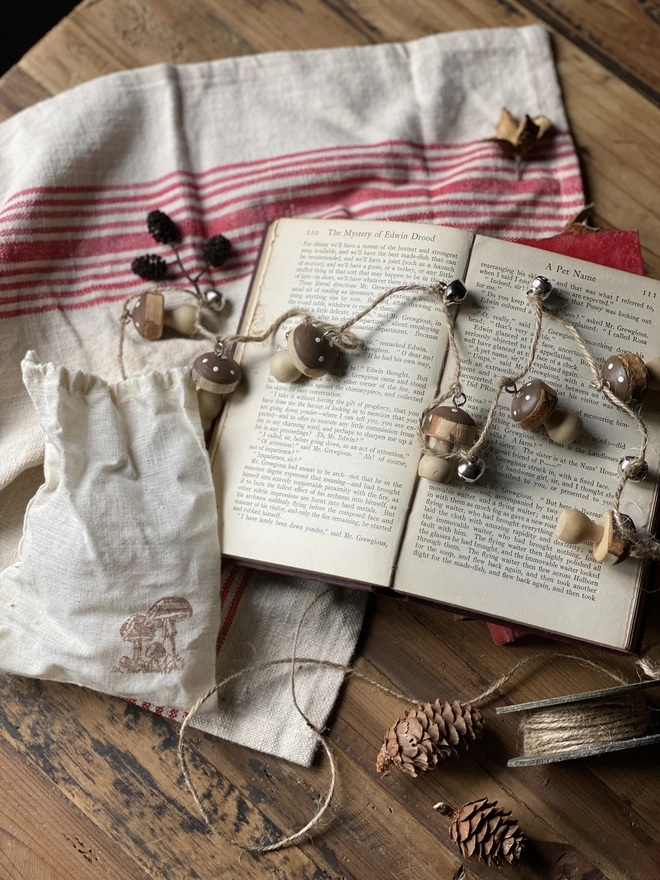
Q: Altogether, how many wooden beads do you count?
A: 7